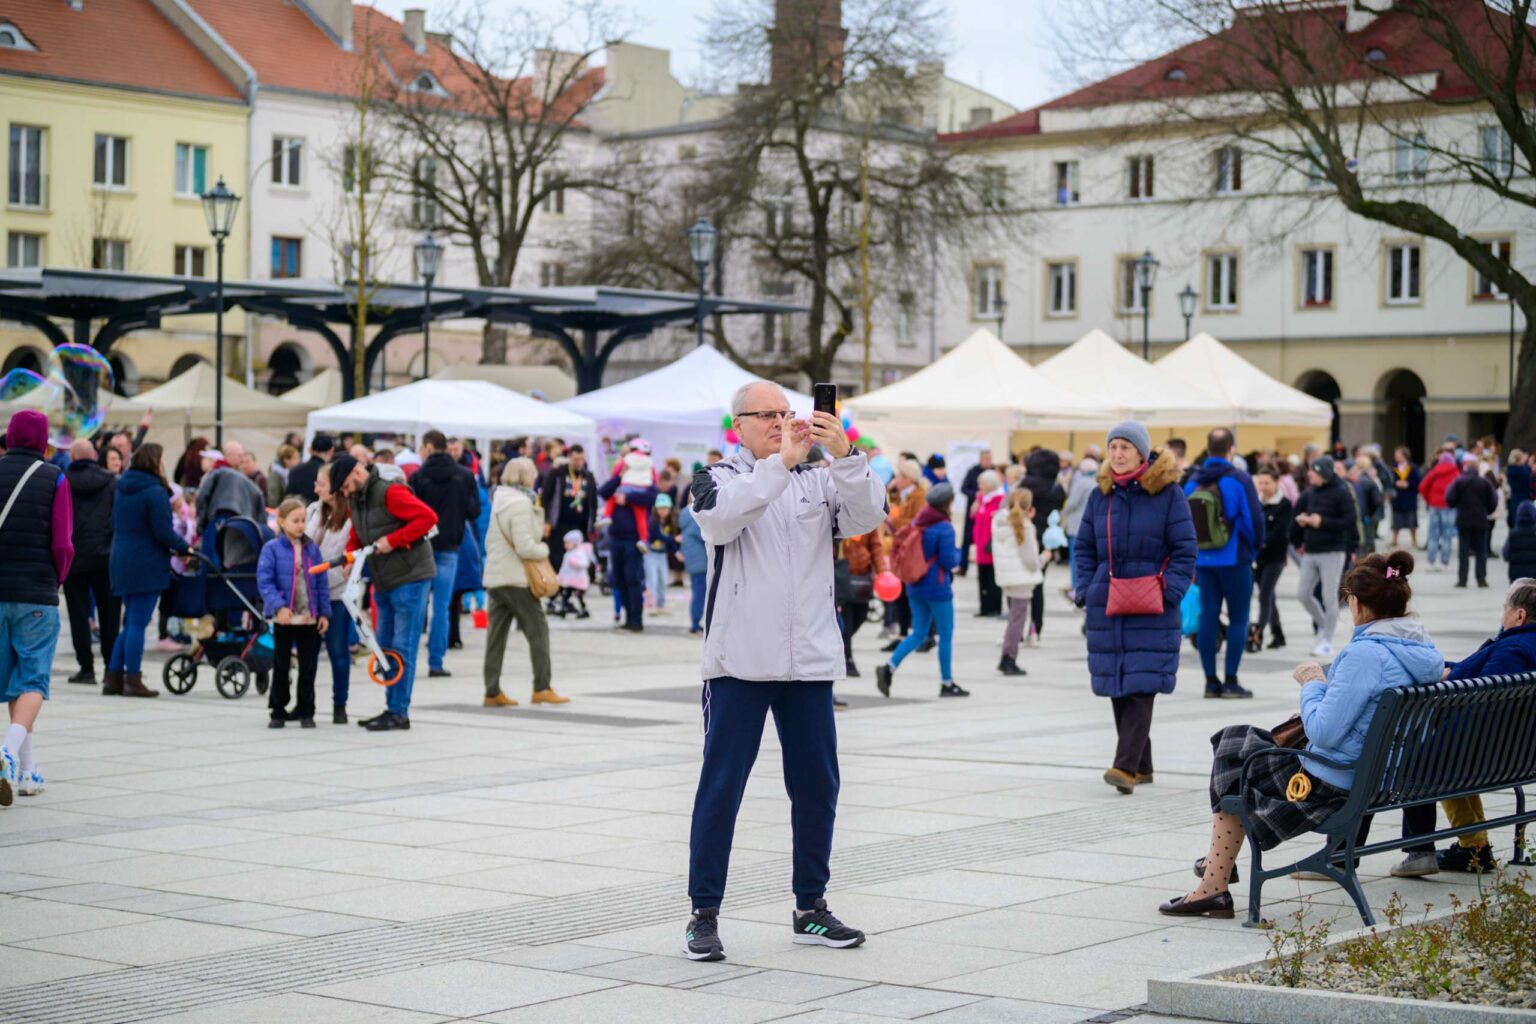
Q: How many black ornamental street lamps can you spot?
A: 6